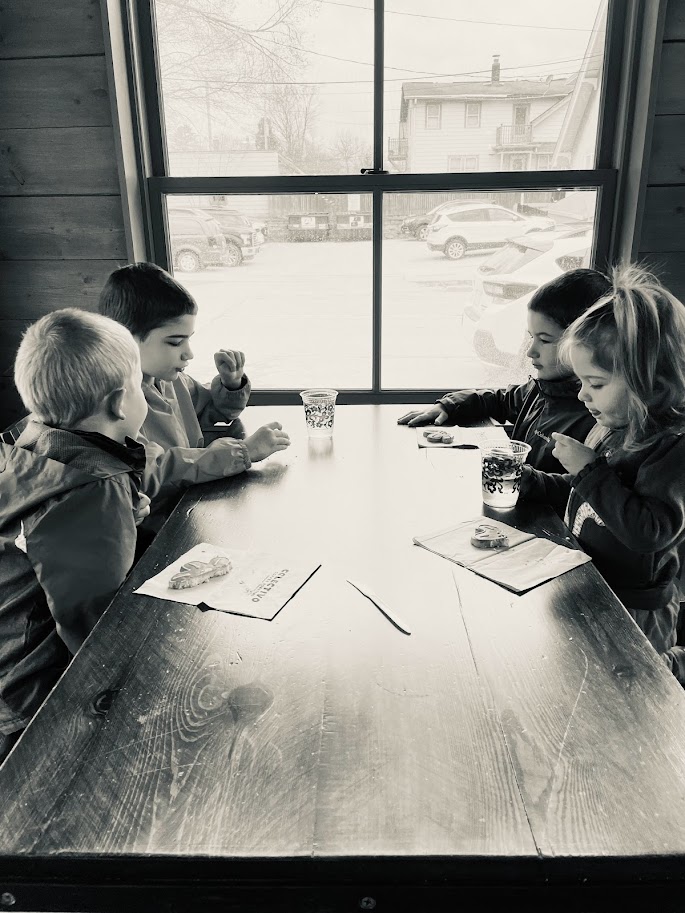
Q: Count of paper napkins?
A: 3